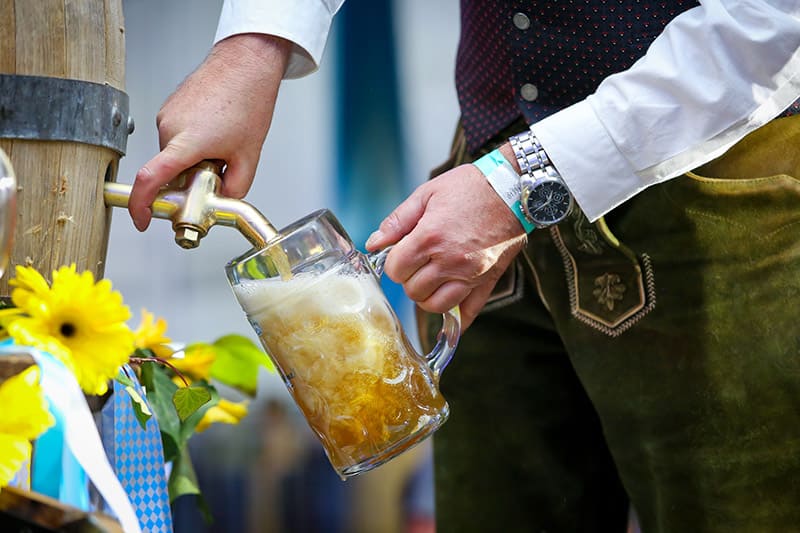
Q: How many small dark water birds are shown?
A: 0